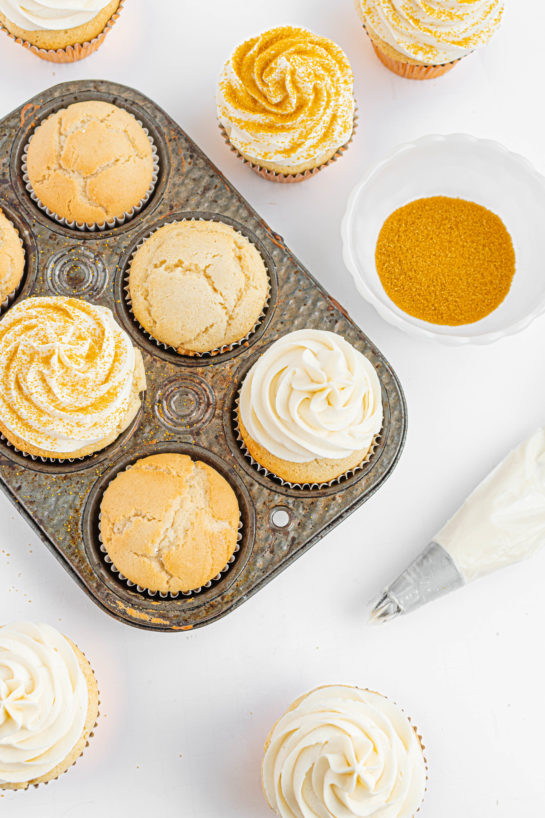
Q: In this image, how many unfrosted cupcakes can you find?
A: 4